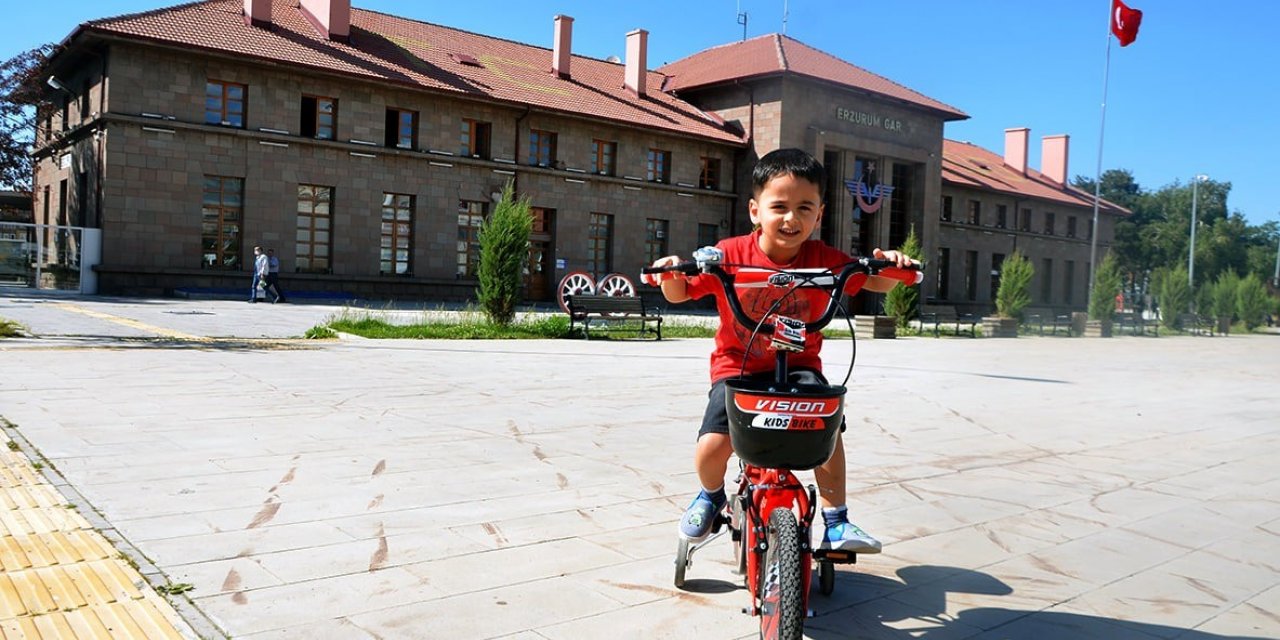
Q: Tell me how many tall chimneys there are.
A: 6